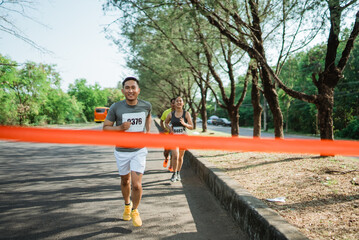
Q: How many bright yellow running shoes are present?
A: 2